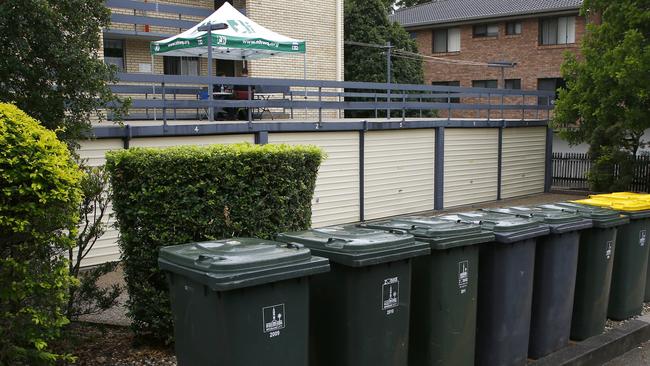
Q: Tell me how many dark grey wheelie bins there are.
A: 2